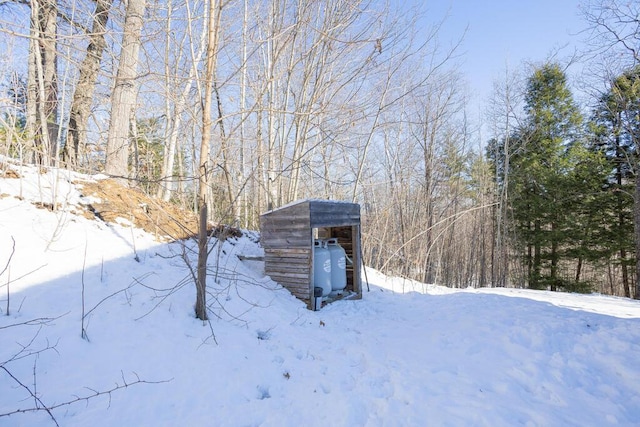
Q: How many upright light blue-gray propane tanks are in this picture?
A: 2